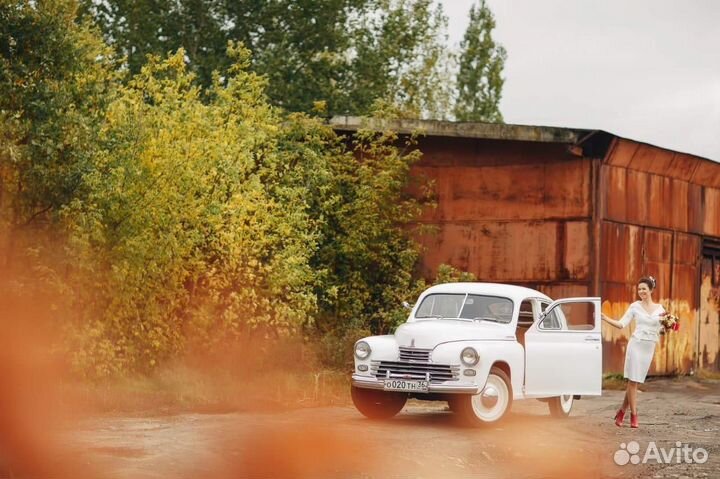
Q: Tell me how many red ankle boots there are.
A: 2